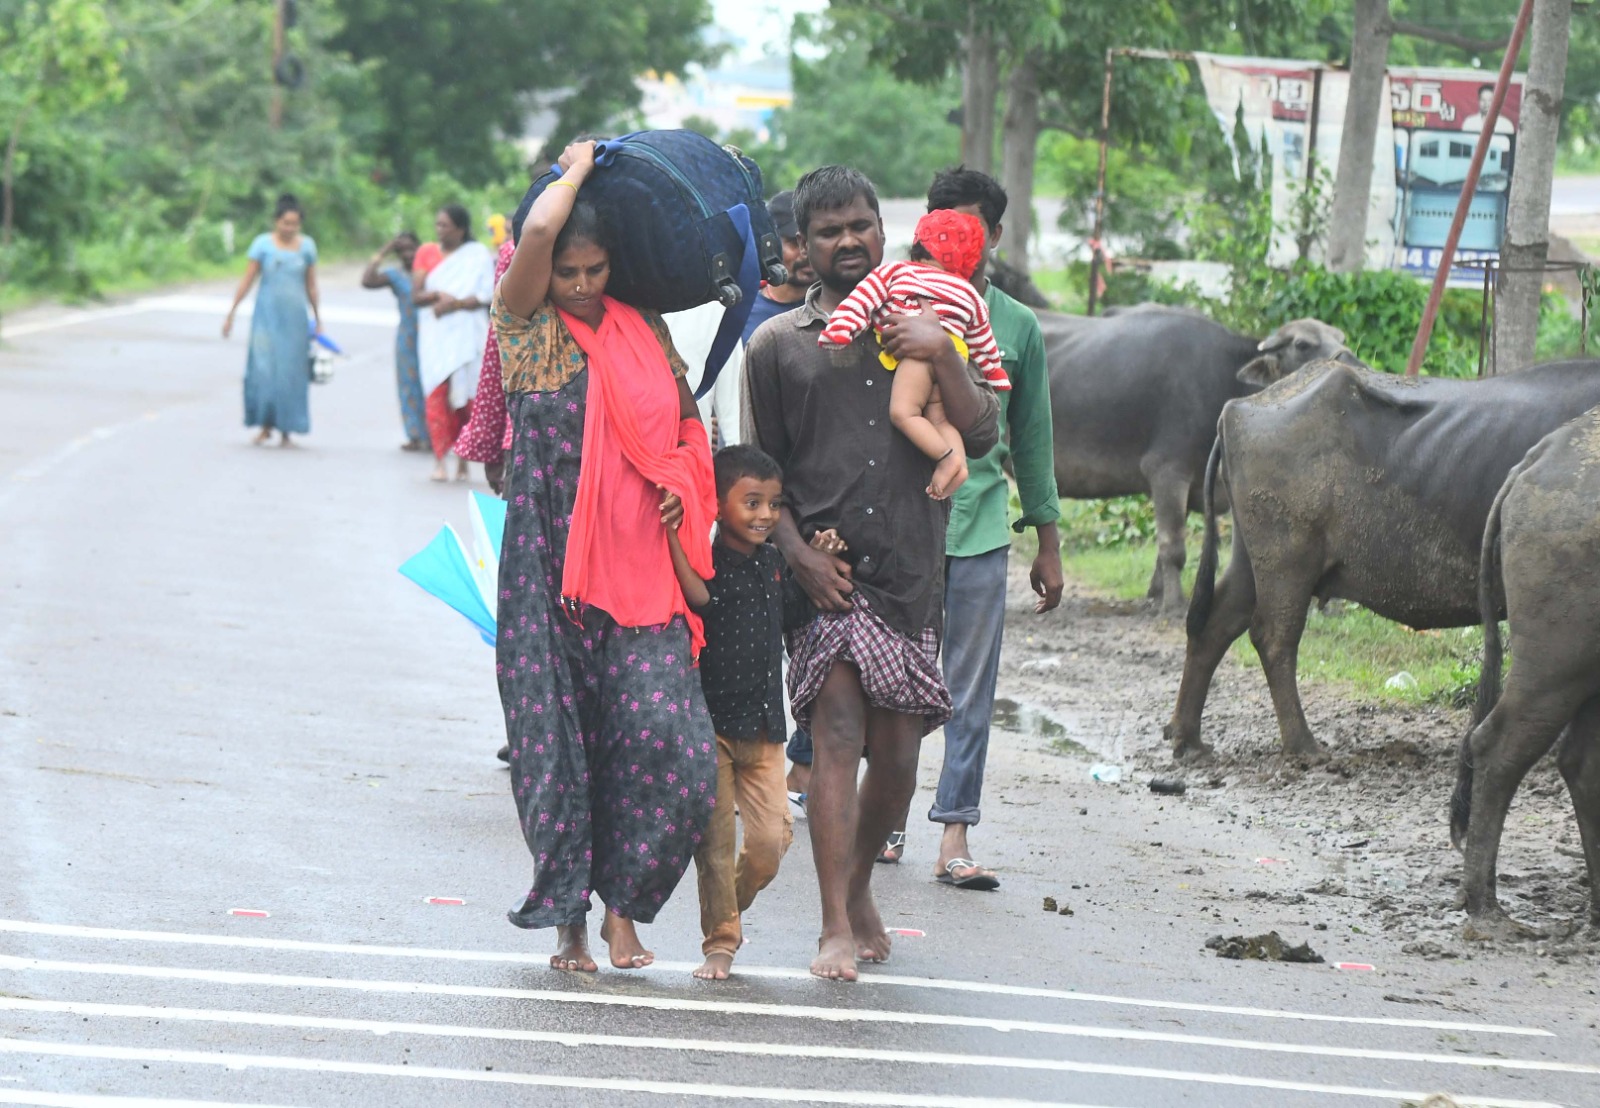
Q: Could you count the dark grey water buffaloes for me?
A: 3